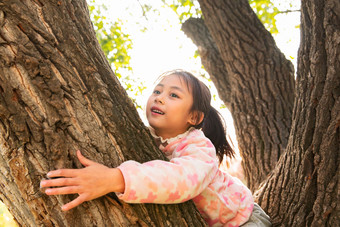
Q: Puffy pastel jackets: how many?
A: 1